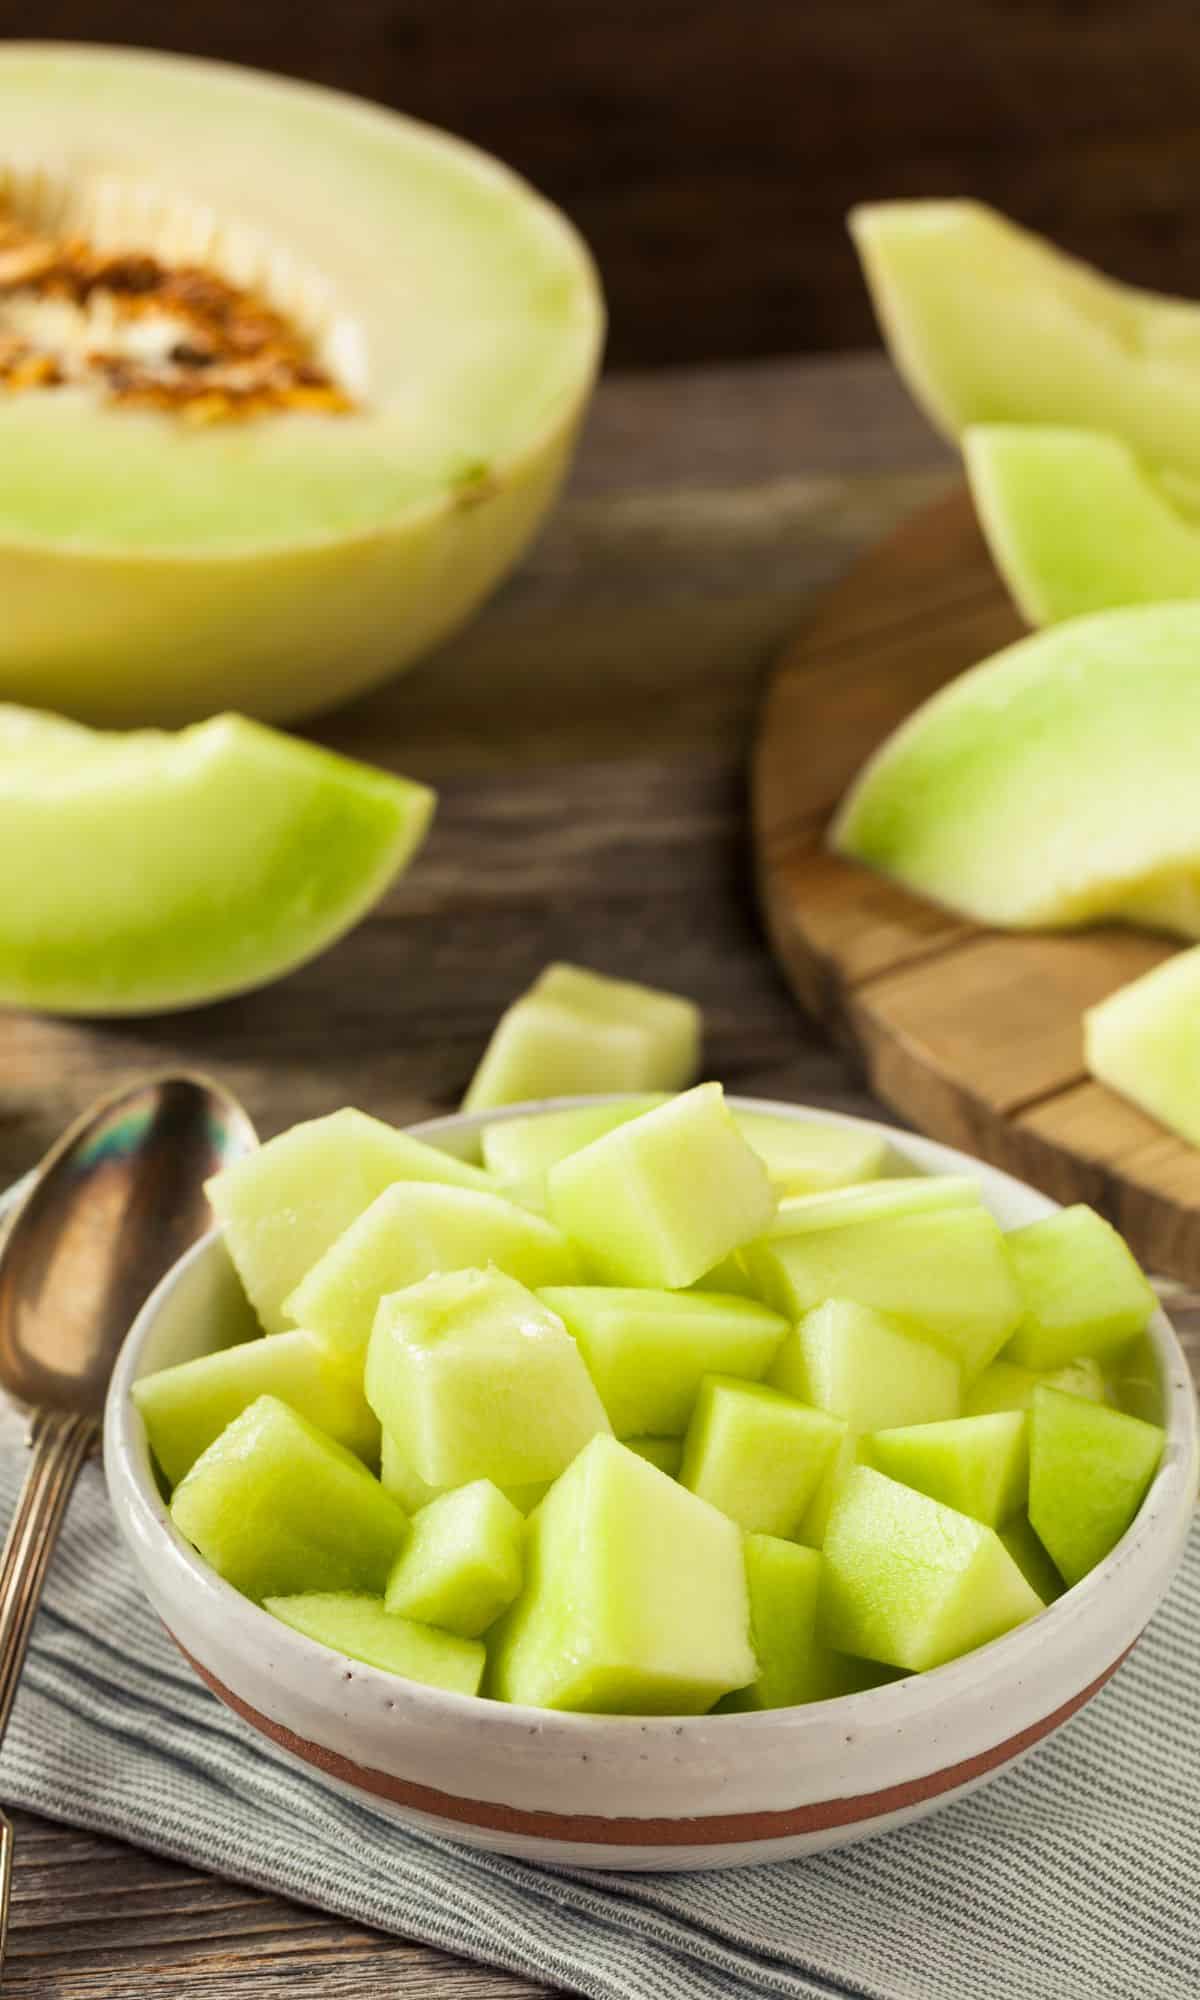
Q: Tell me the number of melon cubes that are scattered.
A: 1